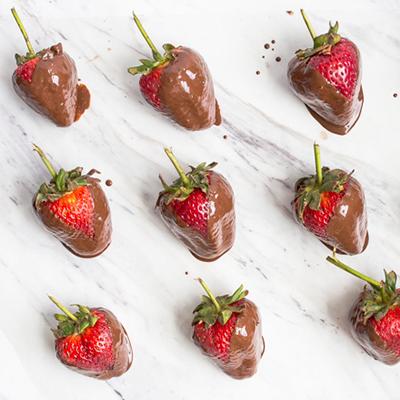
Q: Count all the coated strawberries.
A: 9